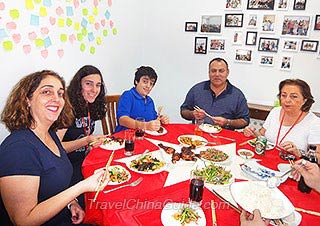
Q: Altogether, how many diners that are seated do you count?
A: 5